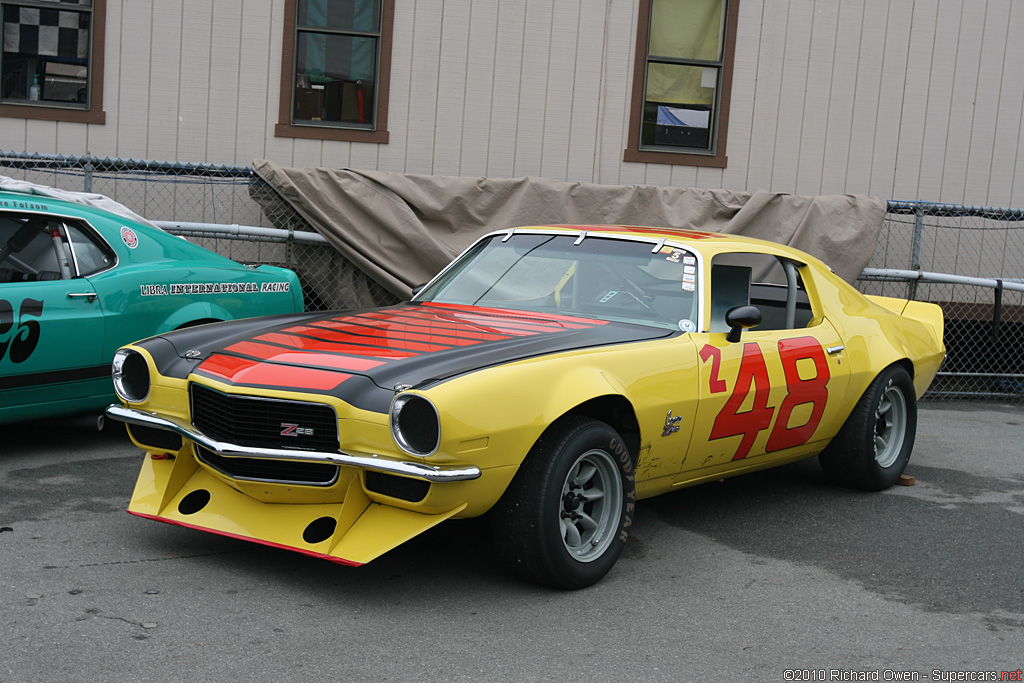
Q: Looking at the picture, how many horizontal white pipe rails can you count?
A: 2